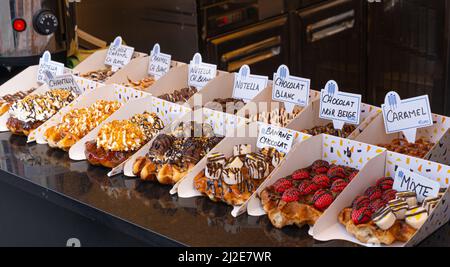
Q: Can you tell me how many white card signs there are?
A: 11